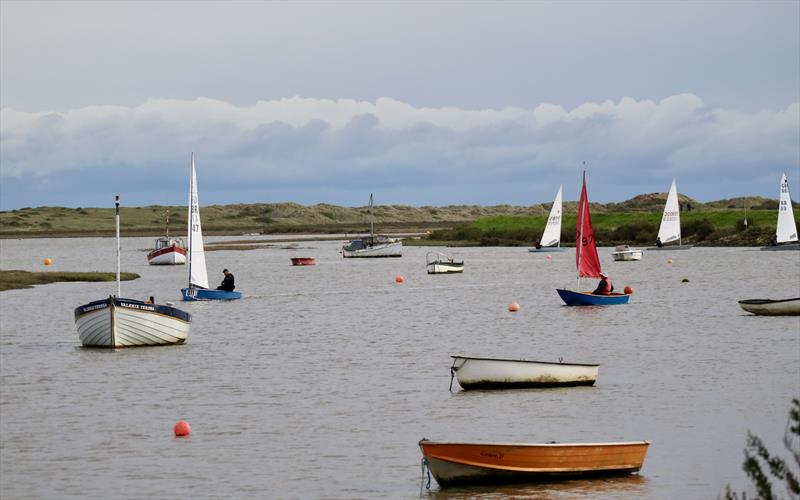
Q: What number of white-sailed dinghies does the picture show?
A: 4